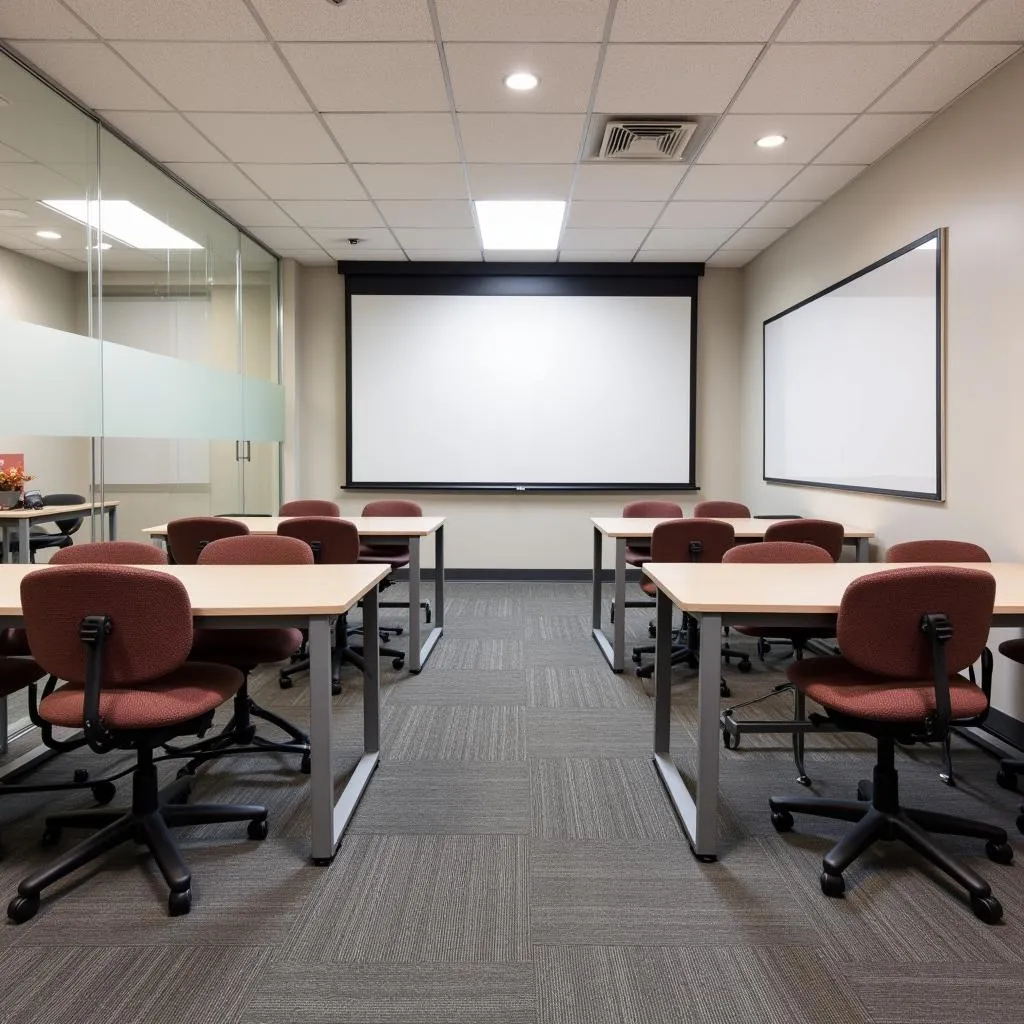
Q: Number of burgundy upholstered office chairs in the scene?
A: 14